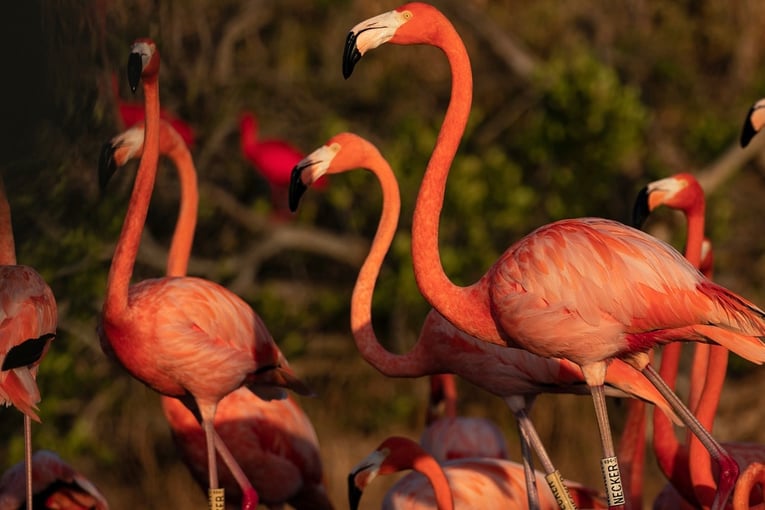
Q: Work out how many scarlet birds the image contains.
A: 2